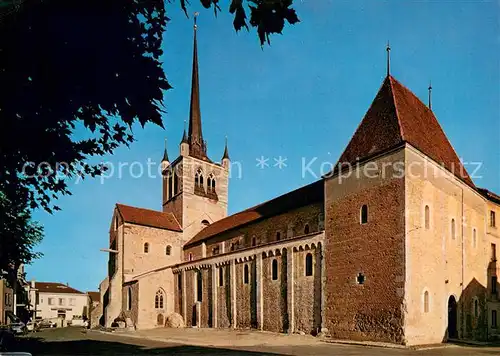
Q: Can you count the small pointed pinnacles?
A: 3